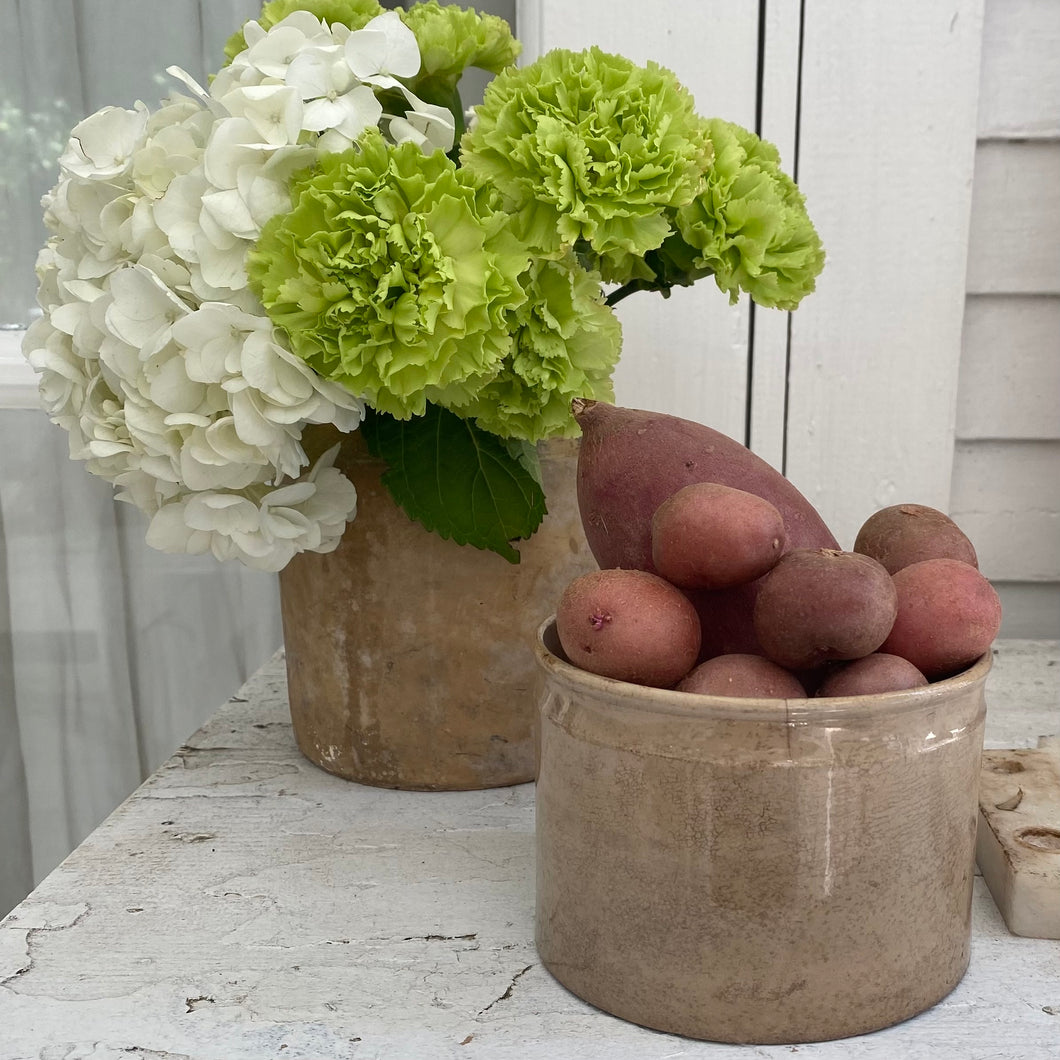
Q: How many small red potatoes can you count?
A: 7